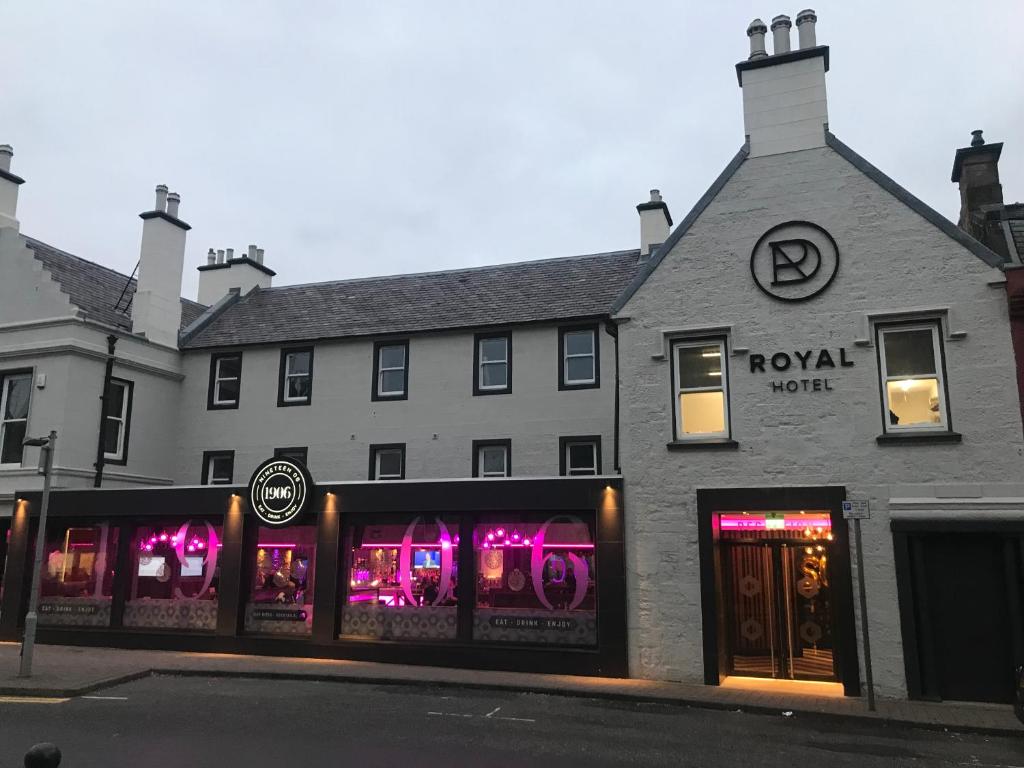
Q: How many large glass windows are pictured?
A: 5